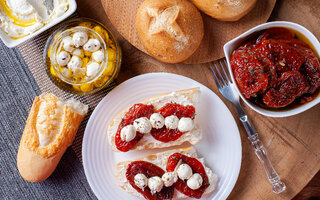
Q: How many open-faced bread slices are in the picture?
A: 2